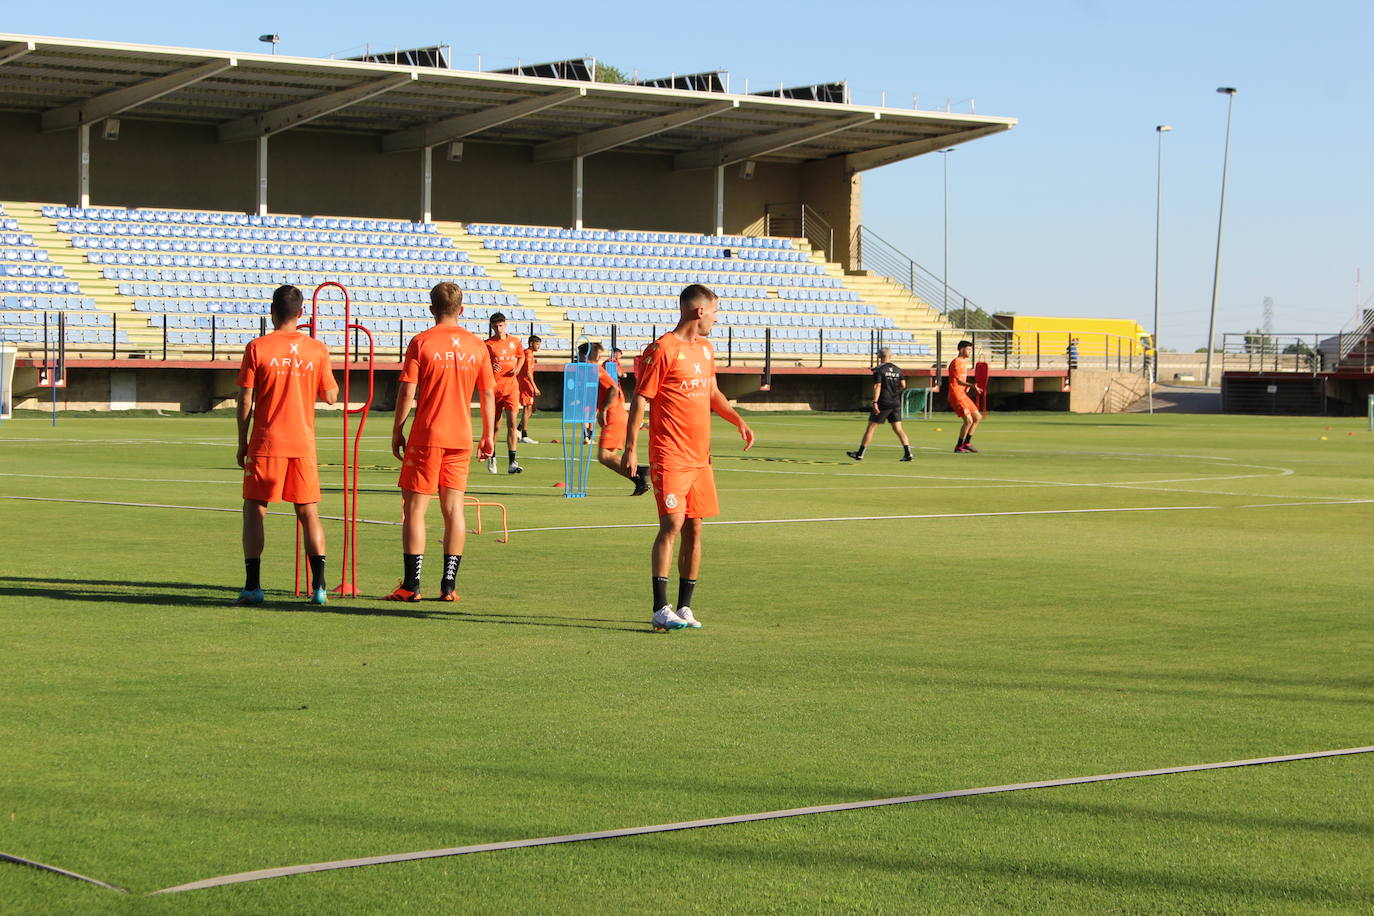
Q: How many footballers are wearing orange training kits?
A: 8